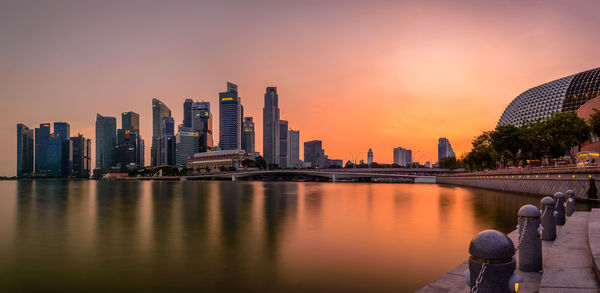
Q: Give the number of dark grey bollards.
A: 5